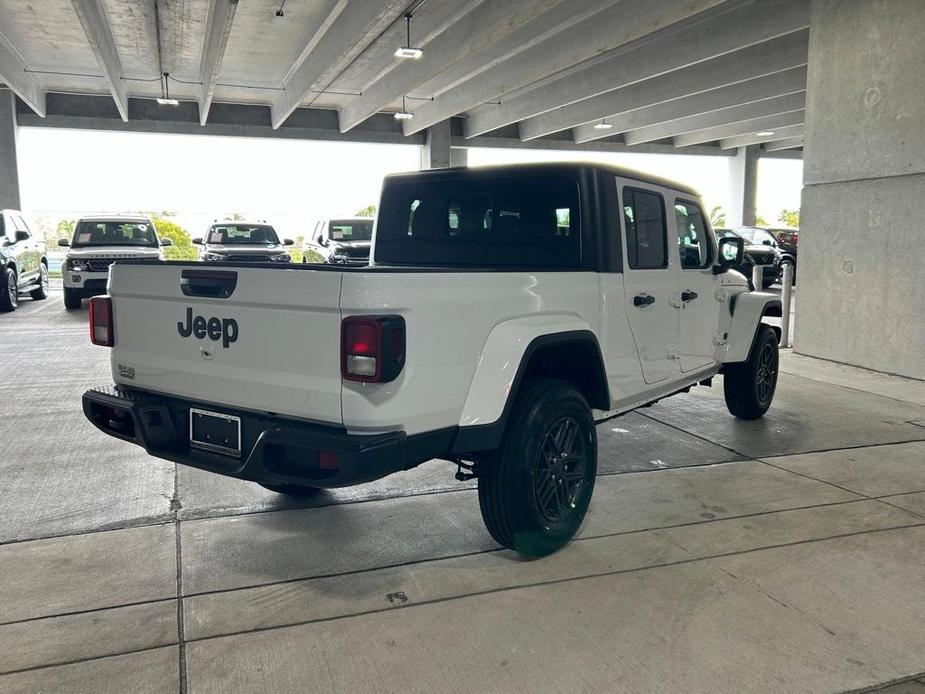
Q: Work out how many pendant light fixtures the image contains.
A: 5